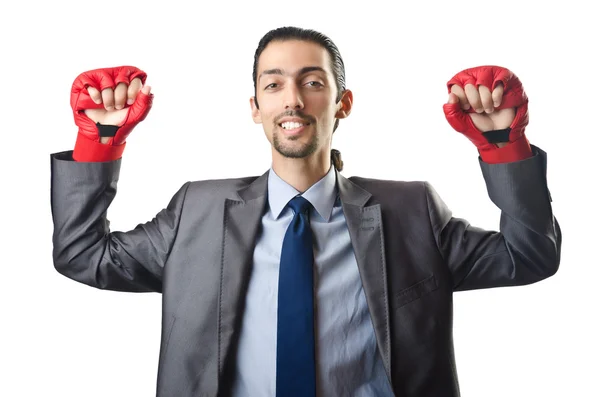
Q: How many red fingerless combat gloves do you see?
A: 2